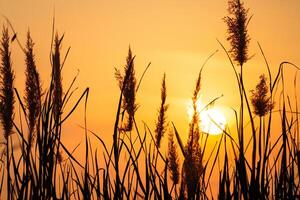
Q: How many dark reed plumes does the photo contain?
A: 9